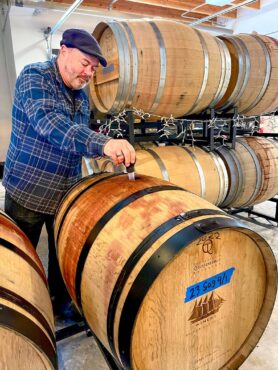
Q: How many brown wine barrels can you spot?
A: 6